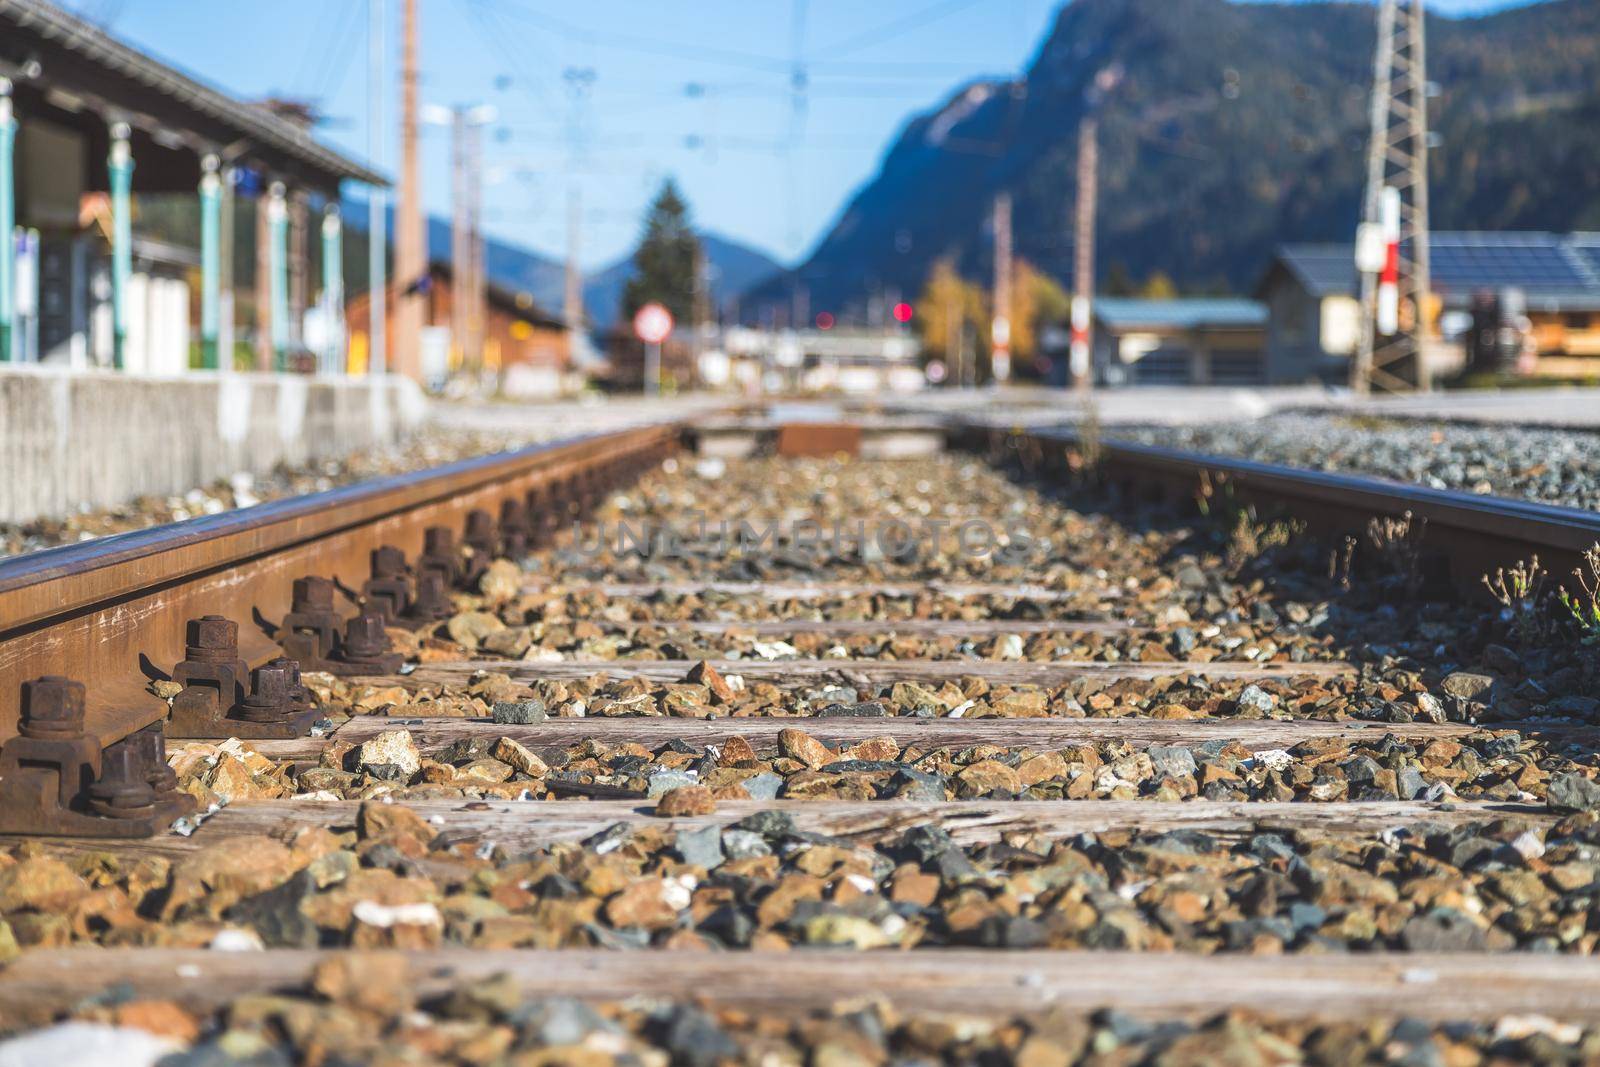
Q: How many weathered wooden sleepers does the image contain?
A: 6